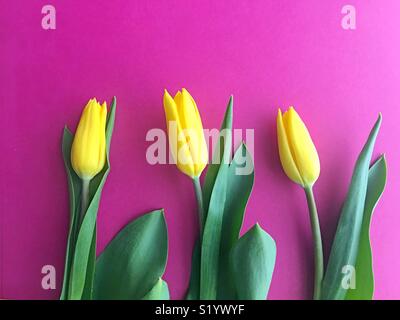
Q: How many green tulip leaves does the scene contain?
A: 9